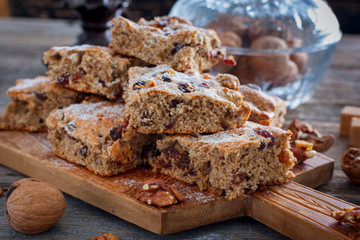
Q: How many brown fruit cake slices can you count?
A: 7